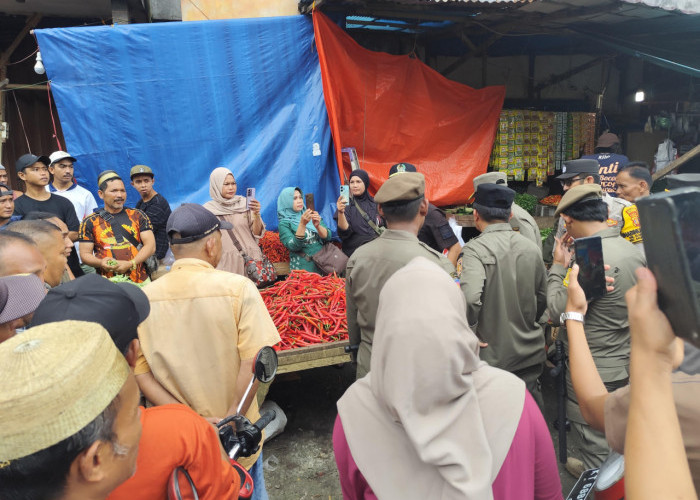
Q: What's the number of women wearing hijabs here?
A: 4